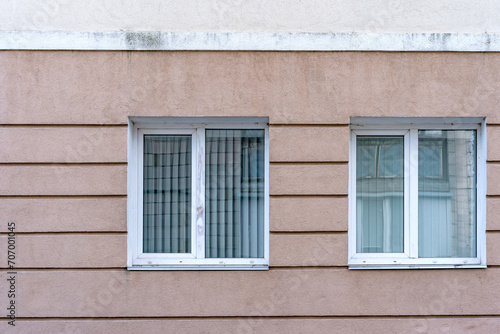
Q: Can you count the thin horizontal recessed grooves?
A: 6